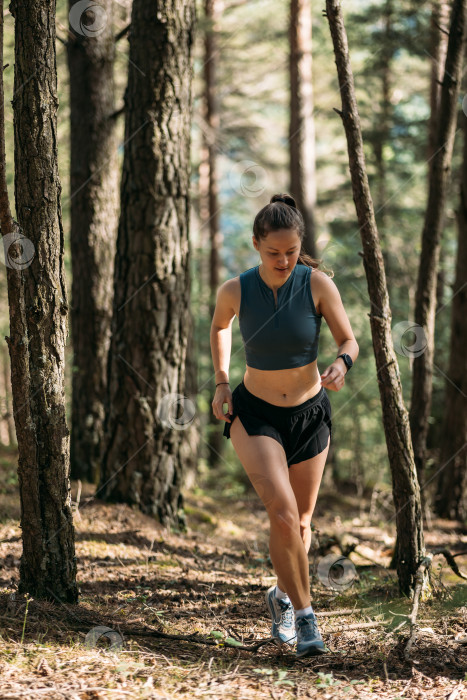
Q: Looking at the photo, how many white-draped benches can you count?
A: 0